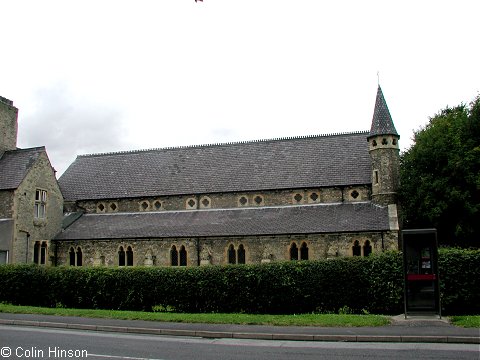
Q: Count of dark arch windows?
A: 14